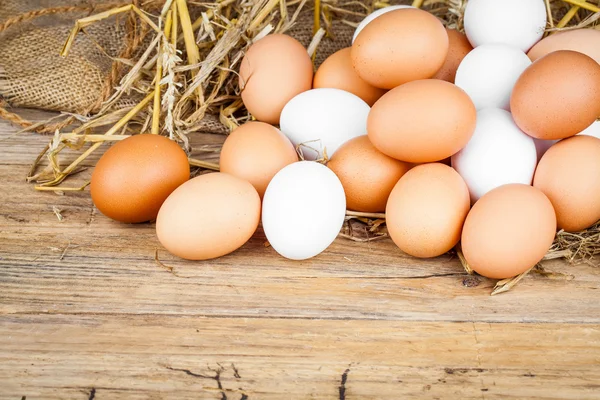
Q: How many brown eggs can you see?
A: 14